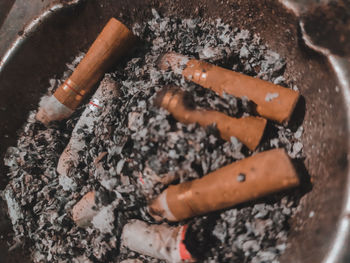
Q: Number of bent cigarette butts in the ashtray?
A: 1